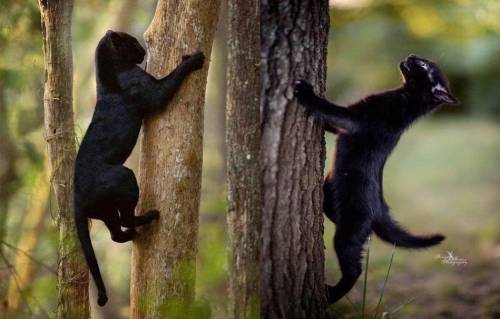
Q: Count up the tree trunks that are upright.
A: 4